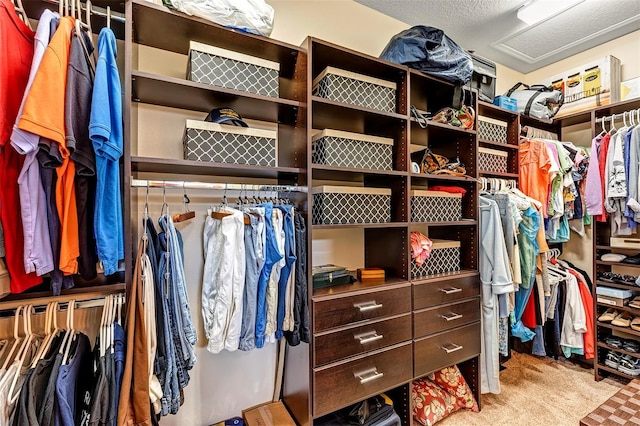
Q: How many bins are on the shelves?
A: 9